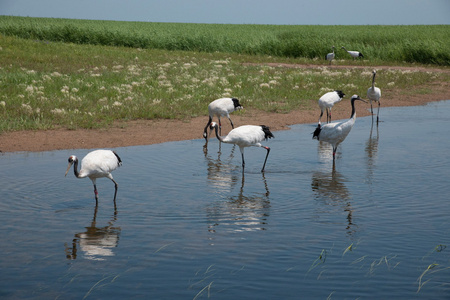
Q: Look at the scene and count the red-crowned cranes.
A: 8